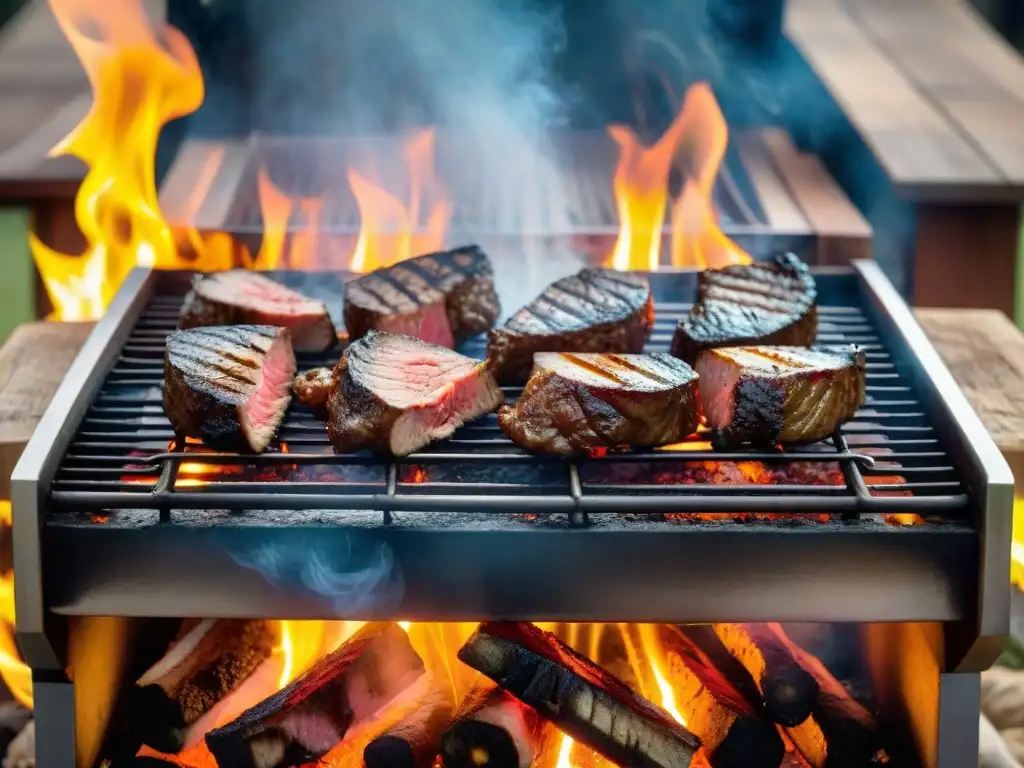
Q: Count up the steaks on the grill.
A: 8